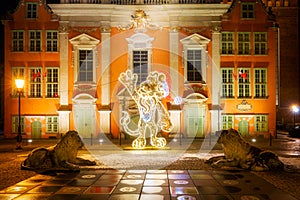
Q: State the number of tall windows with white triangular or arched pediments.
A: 3